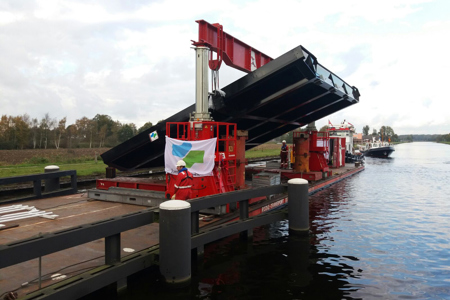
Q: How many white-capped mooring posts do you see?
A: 3